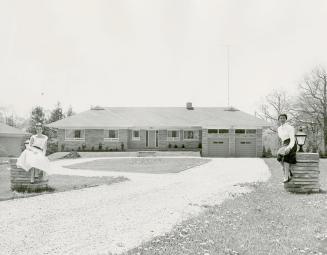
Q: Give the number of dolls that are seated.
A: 0